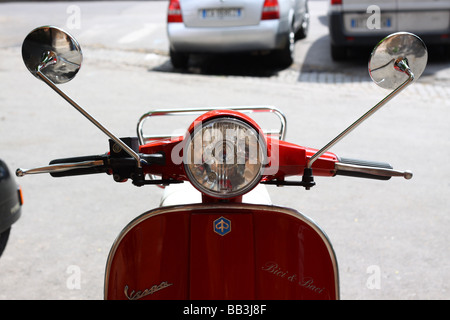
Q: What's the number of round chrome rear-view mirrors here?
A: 2